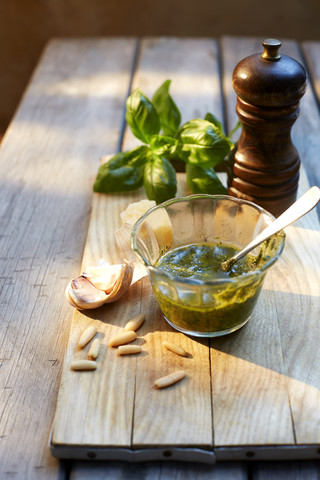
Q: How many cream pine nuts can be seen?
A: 8